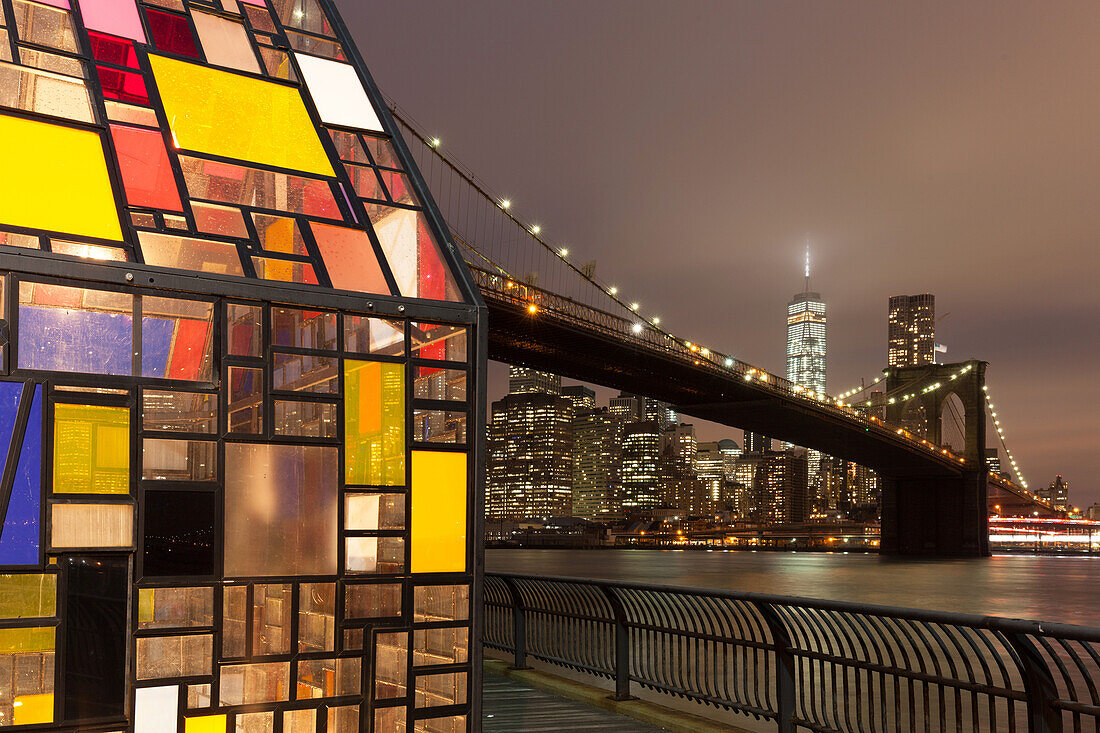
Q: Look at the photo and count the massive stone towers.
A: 1